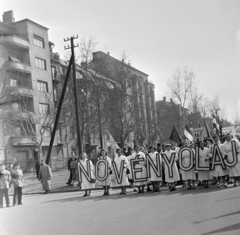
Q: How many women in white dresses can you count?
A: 10